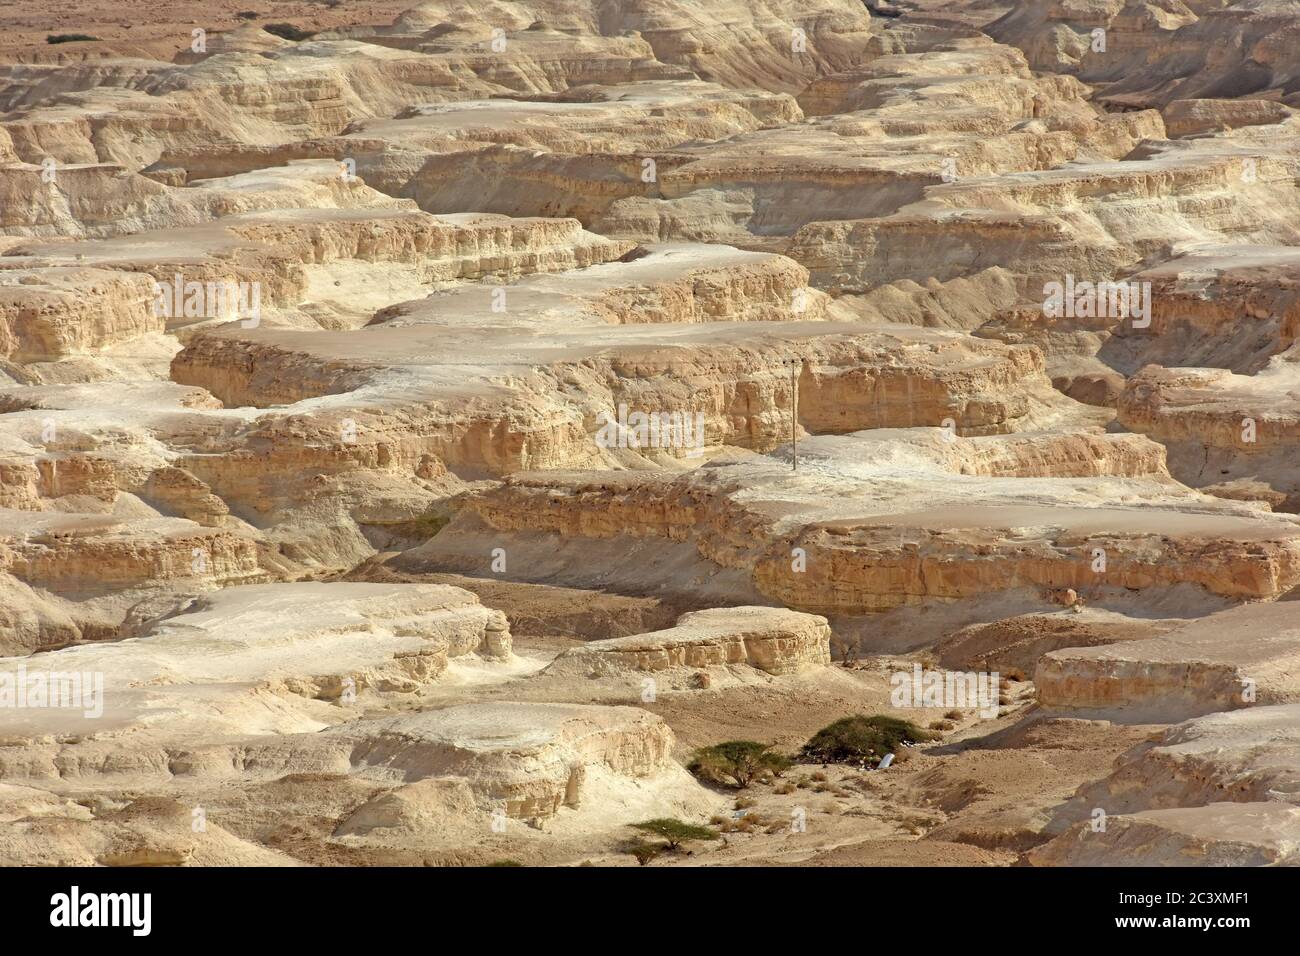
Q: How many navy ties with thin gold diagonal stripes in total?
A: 0